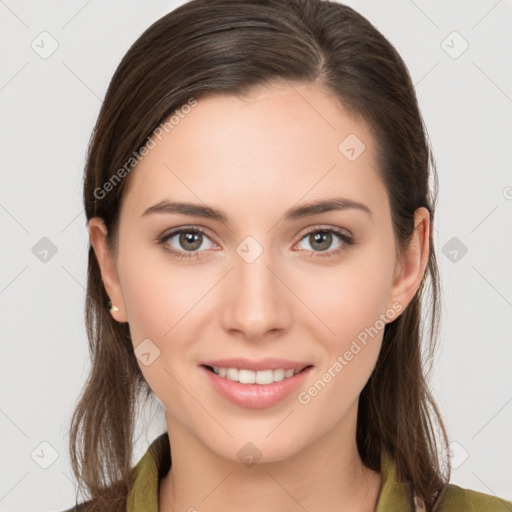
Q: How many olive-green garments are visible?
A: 1